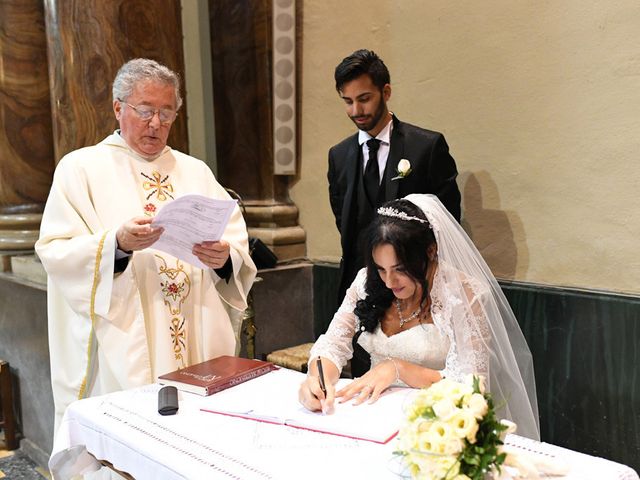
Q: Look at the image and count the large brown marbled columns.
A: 3